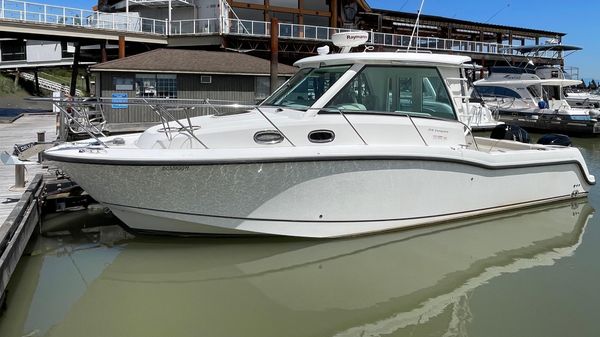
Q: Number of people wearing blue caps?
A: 0